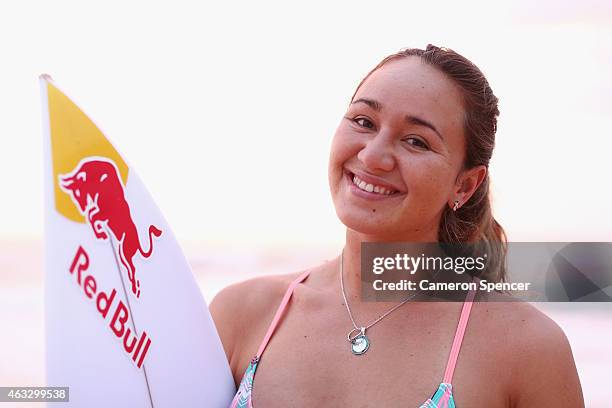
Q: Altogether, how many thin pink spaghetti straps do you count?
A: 2